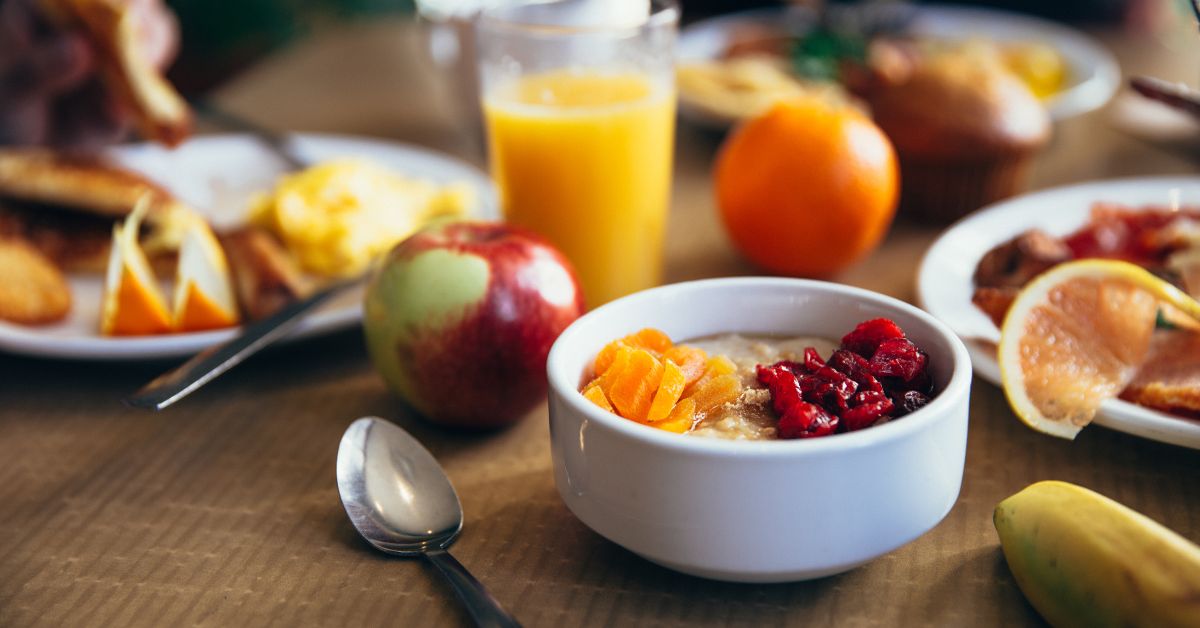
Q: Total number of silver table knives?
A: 1